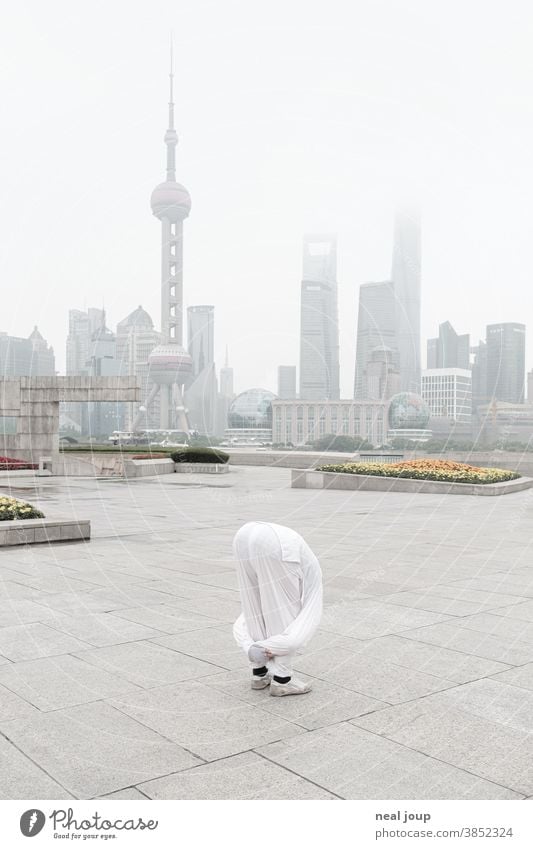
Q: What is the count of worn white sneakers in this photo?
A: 2